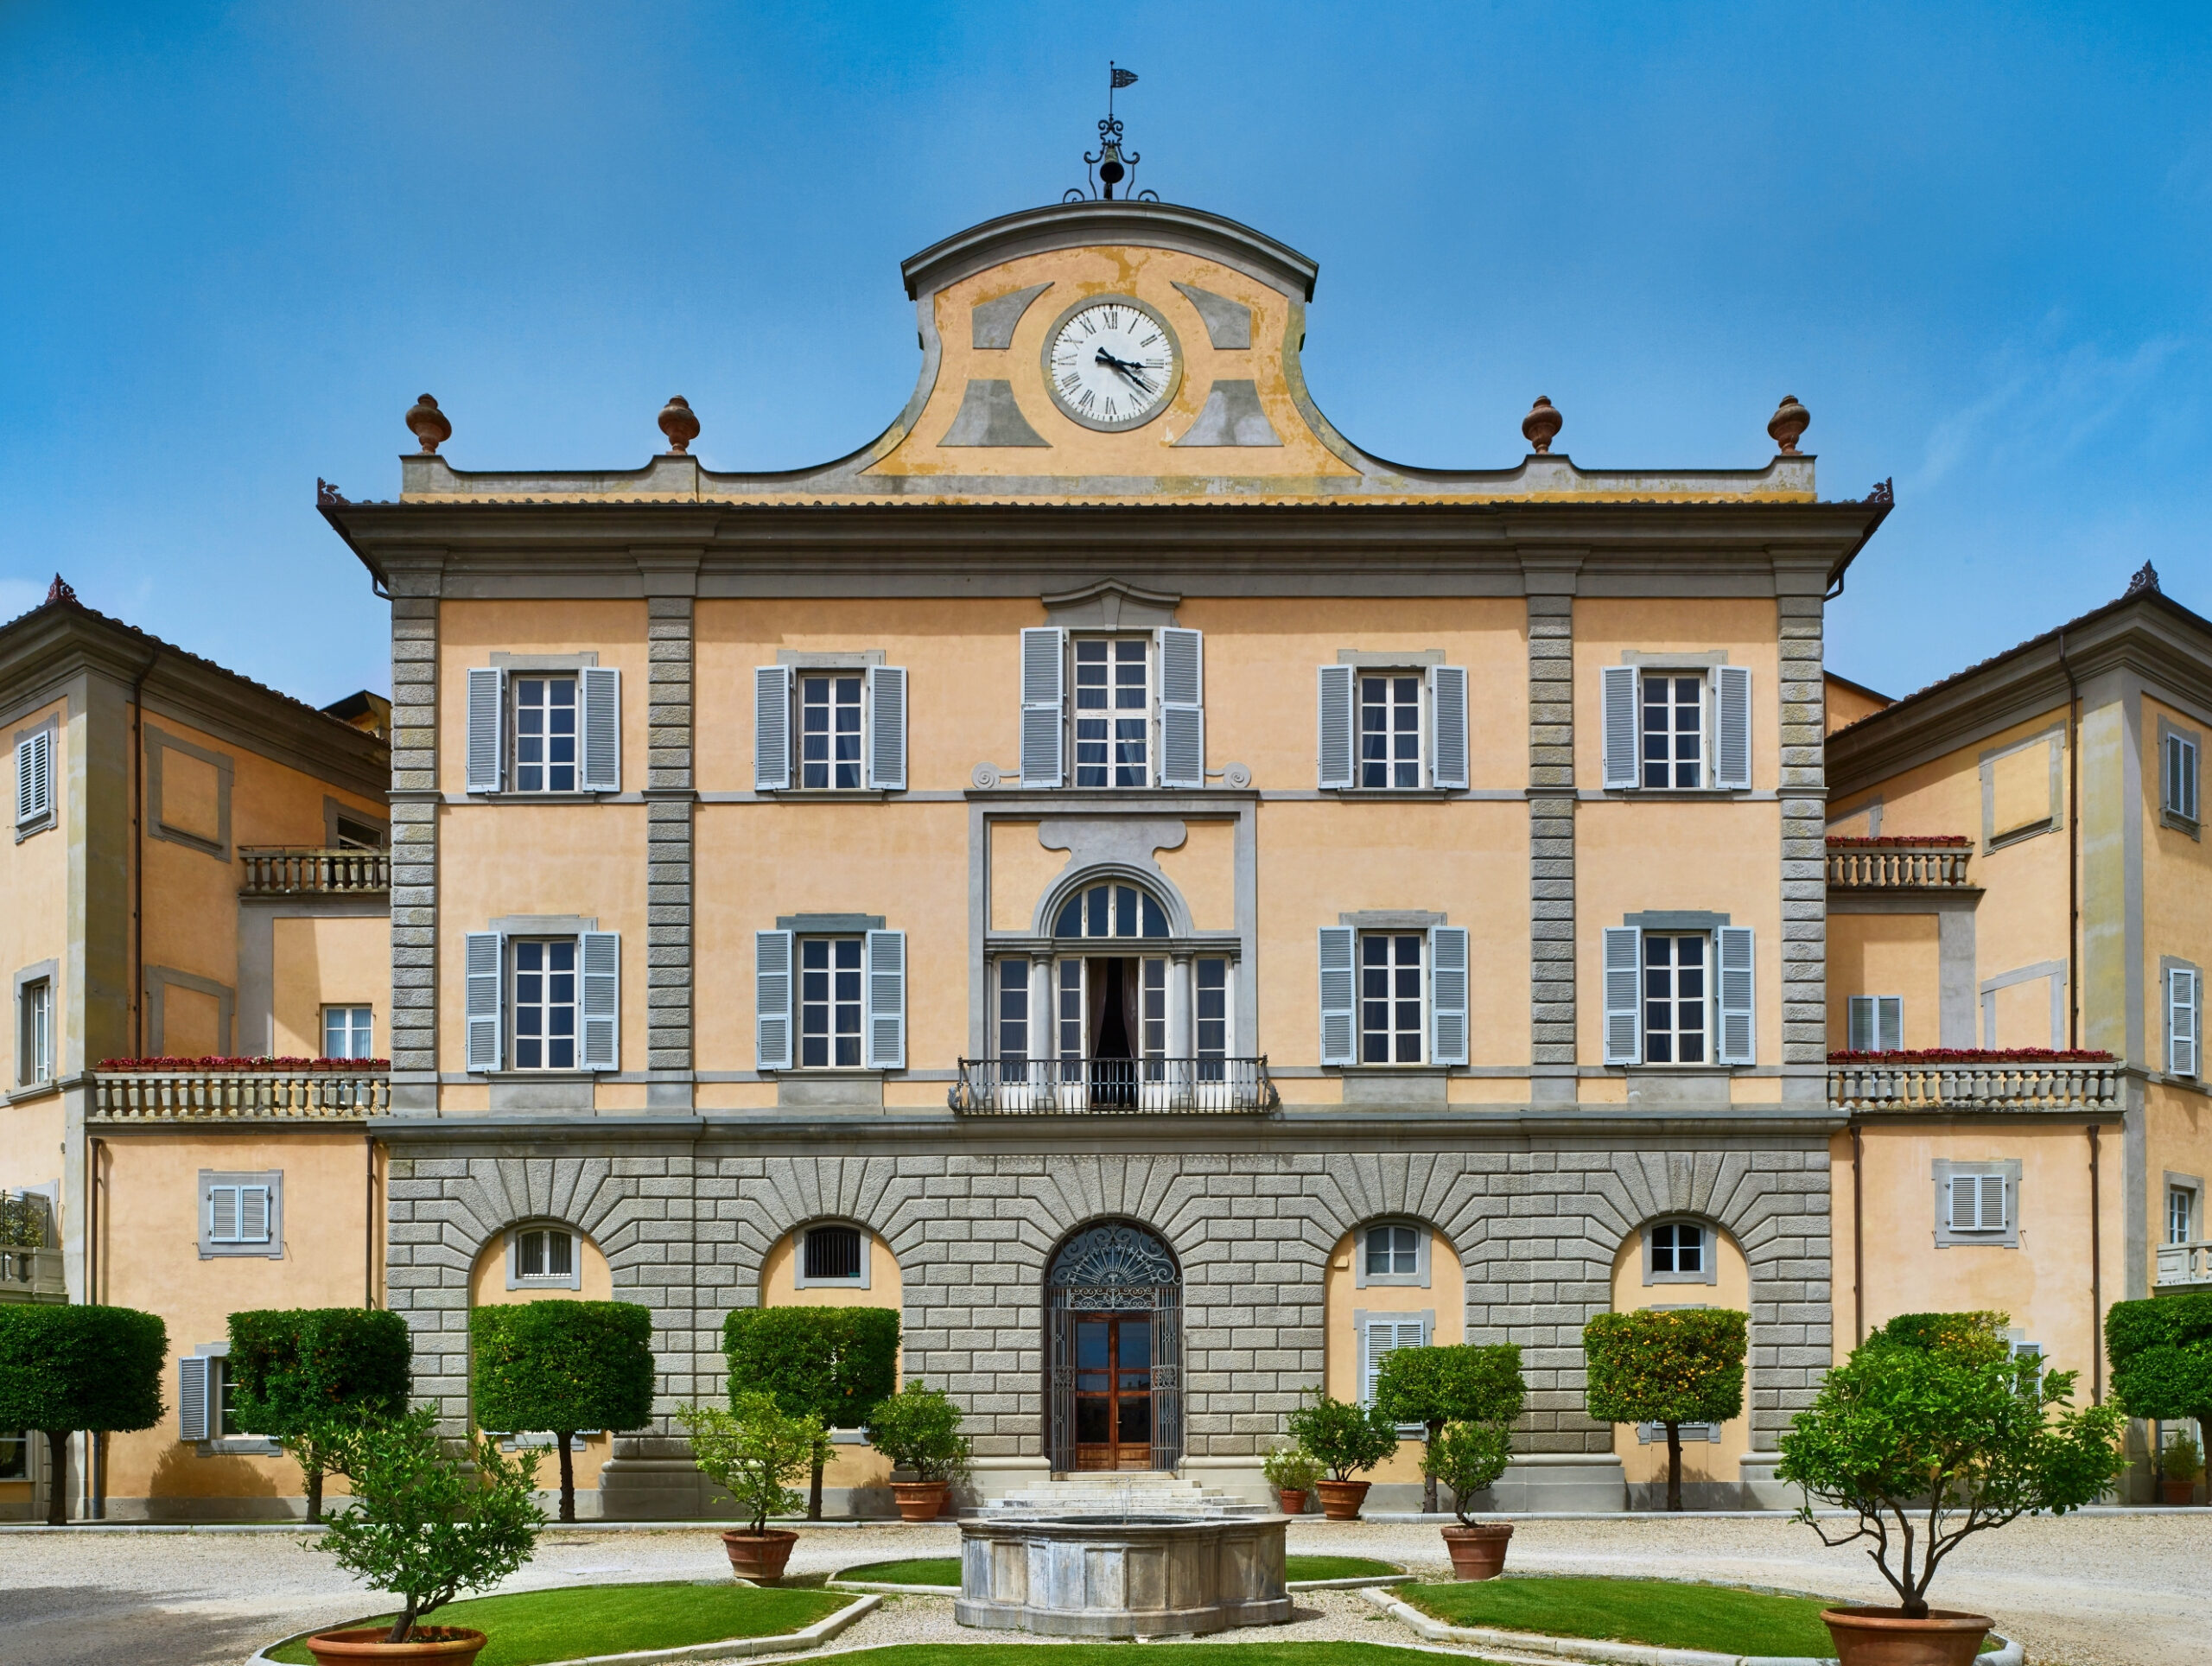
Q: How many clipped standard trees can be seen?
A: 8